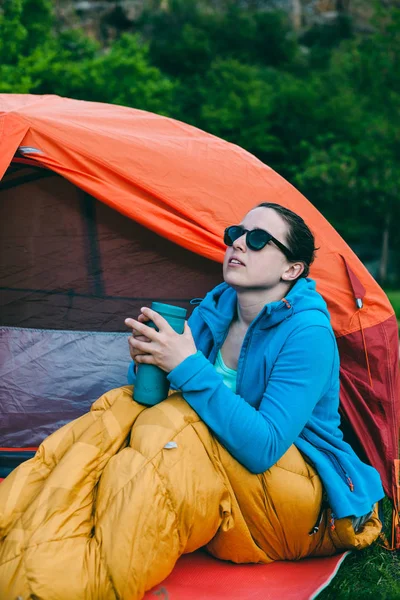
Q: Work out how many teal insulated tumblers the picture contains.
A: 1